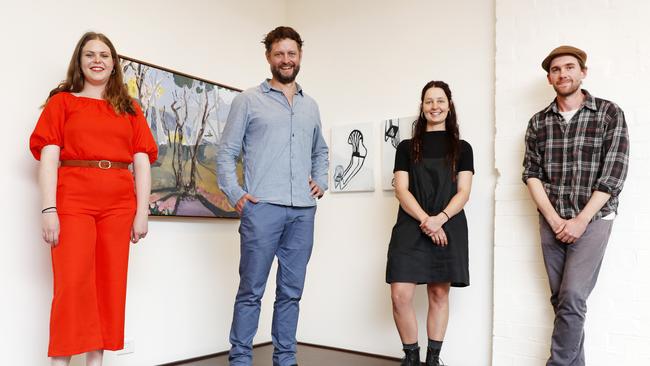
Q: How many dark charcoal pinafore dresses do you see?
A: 1